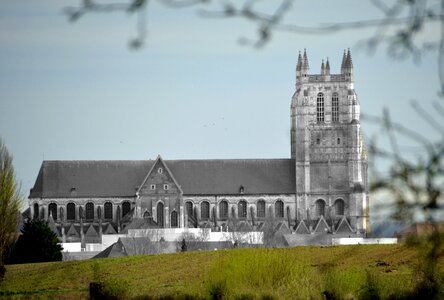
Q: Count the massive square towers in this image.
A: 1